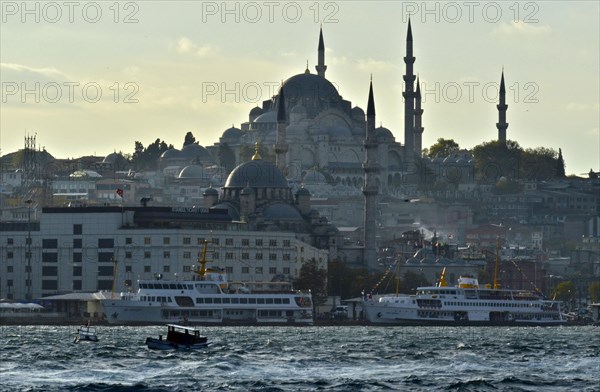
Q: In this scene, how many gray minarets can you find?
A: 6